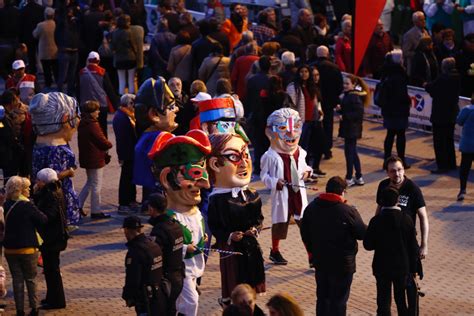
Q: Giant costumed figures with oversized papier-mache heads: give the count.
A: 6